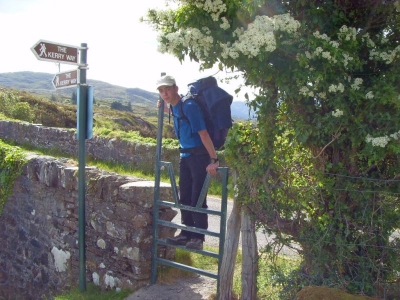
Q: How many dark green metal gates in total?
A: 1